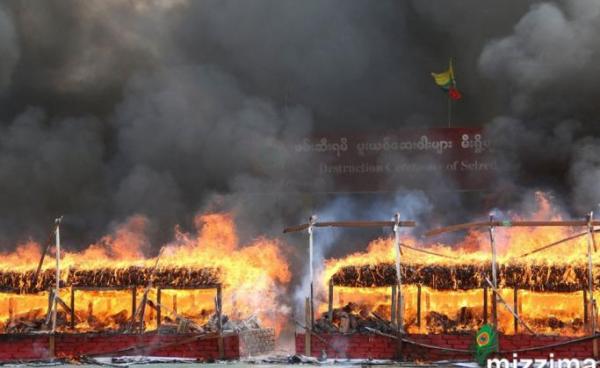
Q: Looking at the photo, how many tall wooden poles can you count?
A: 5